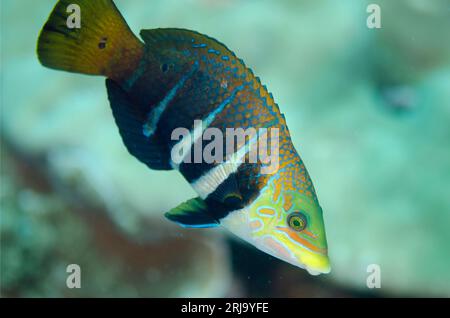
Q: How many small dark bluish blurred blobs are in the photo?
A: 1